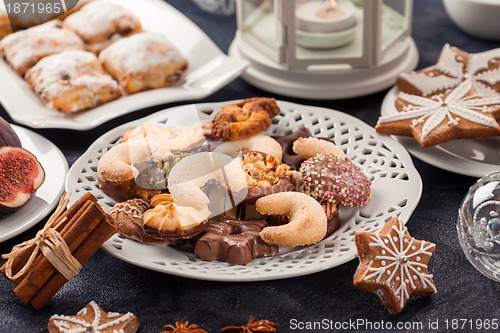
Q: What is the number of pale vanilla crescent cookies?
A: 5